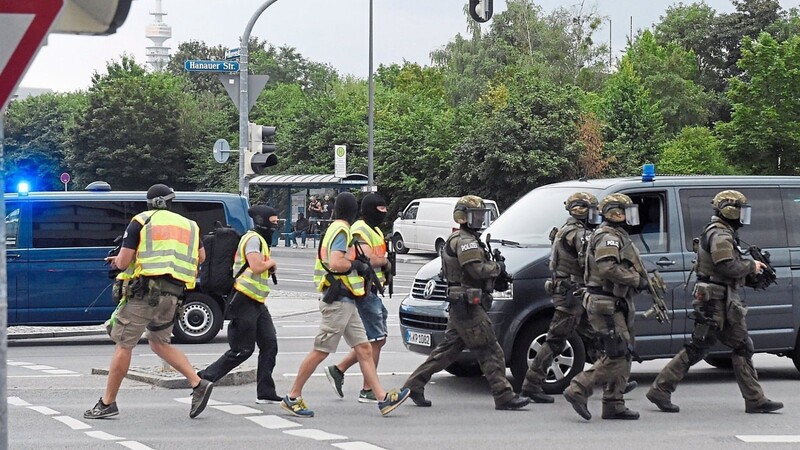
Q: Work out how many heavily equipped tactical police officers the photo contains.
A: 4